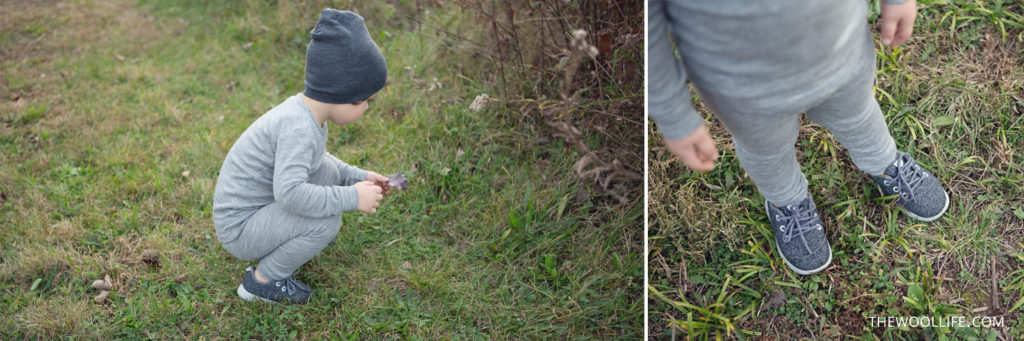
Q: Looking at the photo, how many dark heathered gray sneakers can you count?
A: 3